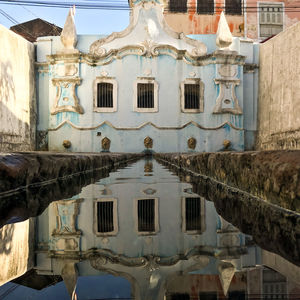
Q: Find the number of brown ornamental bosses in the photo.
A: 5